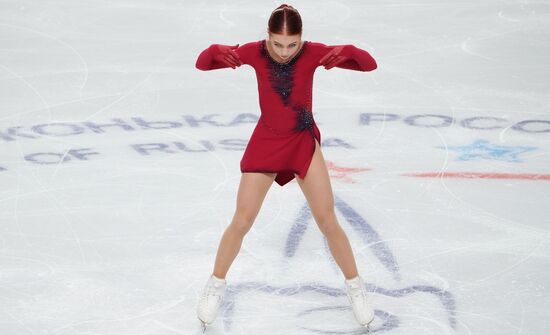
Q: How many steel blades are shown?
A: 2